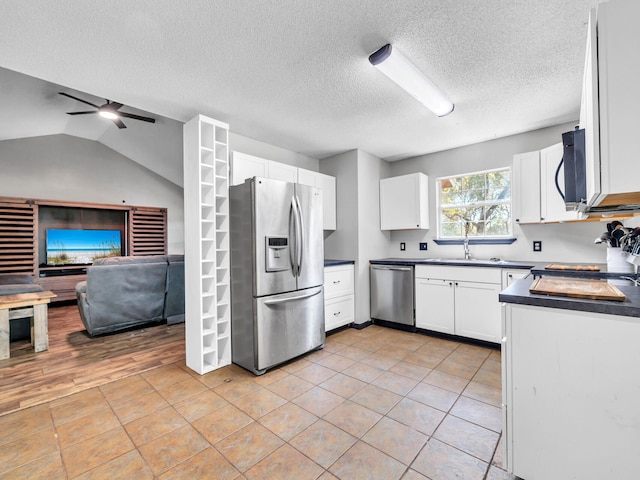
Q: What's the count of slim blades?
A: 5